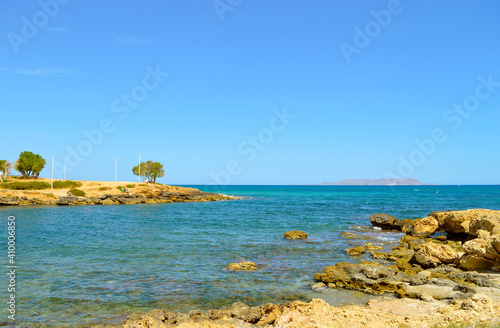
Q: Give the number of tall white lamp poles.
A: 4